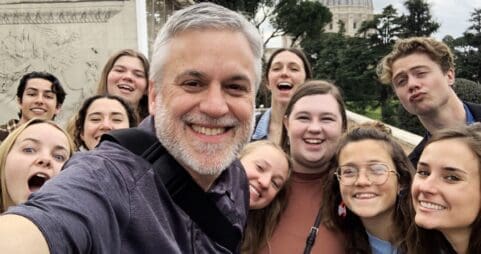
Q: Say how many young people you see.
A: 10